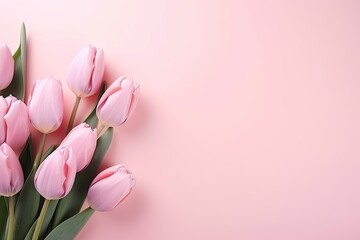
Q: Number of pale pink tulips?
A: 9